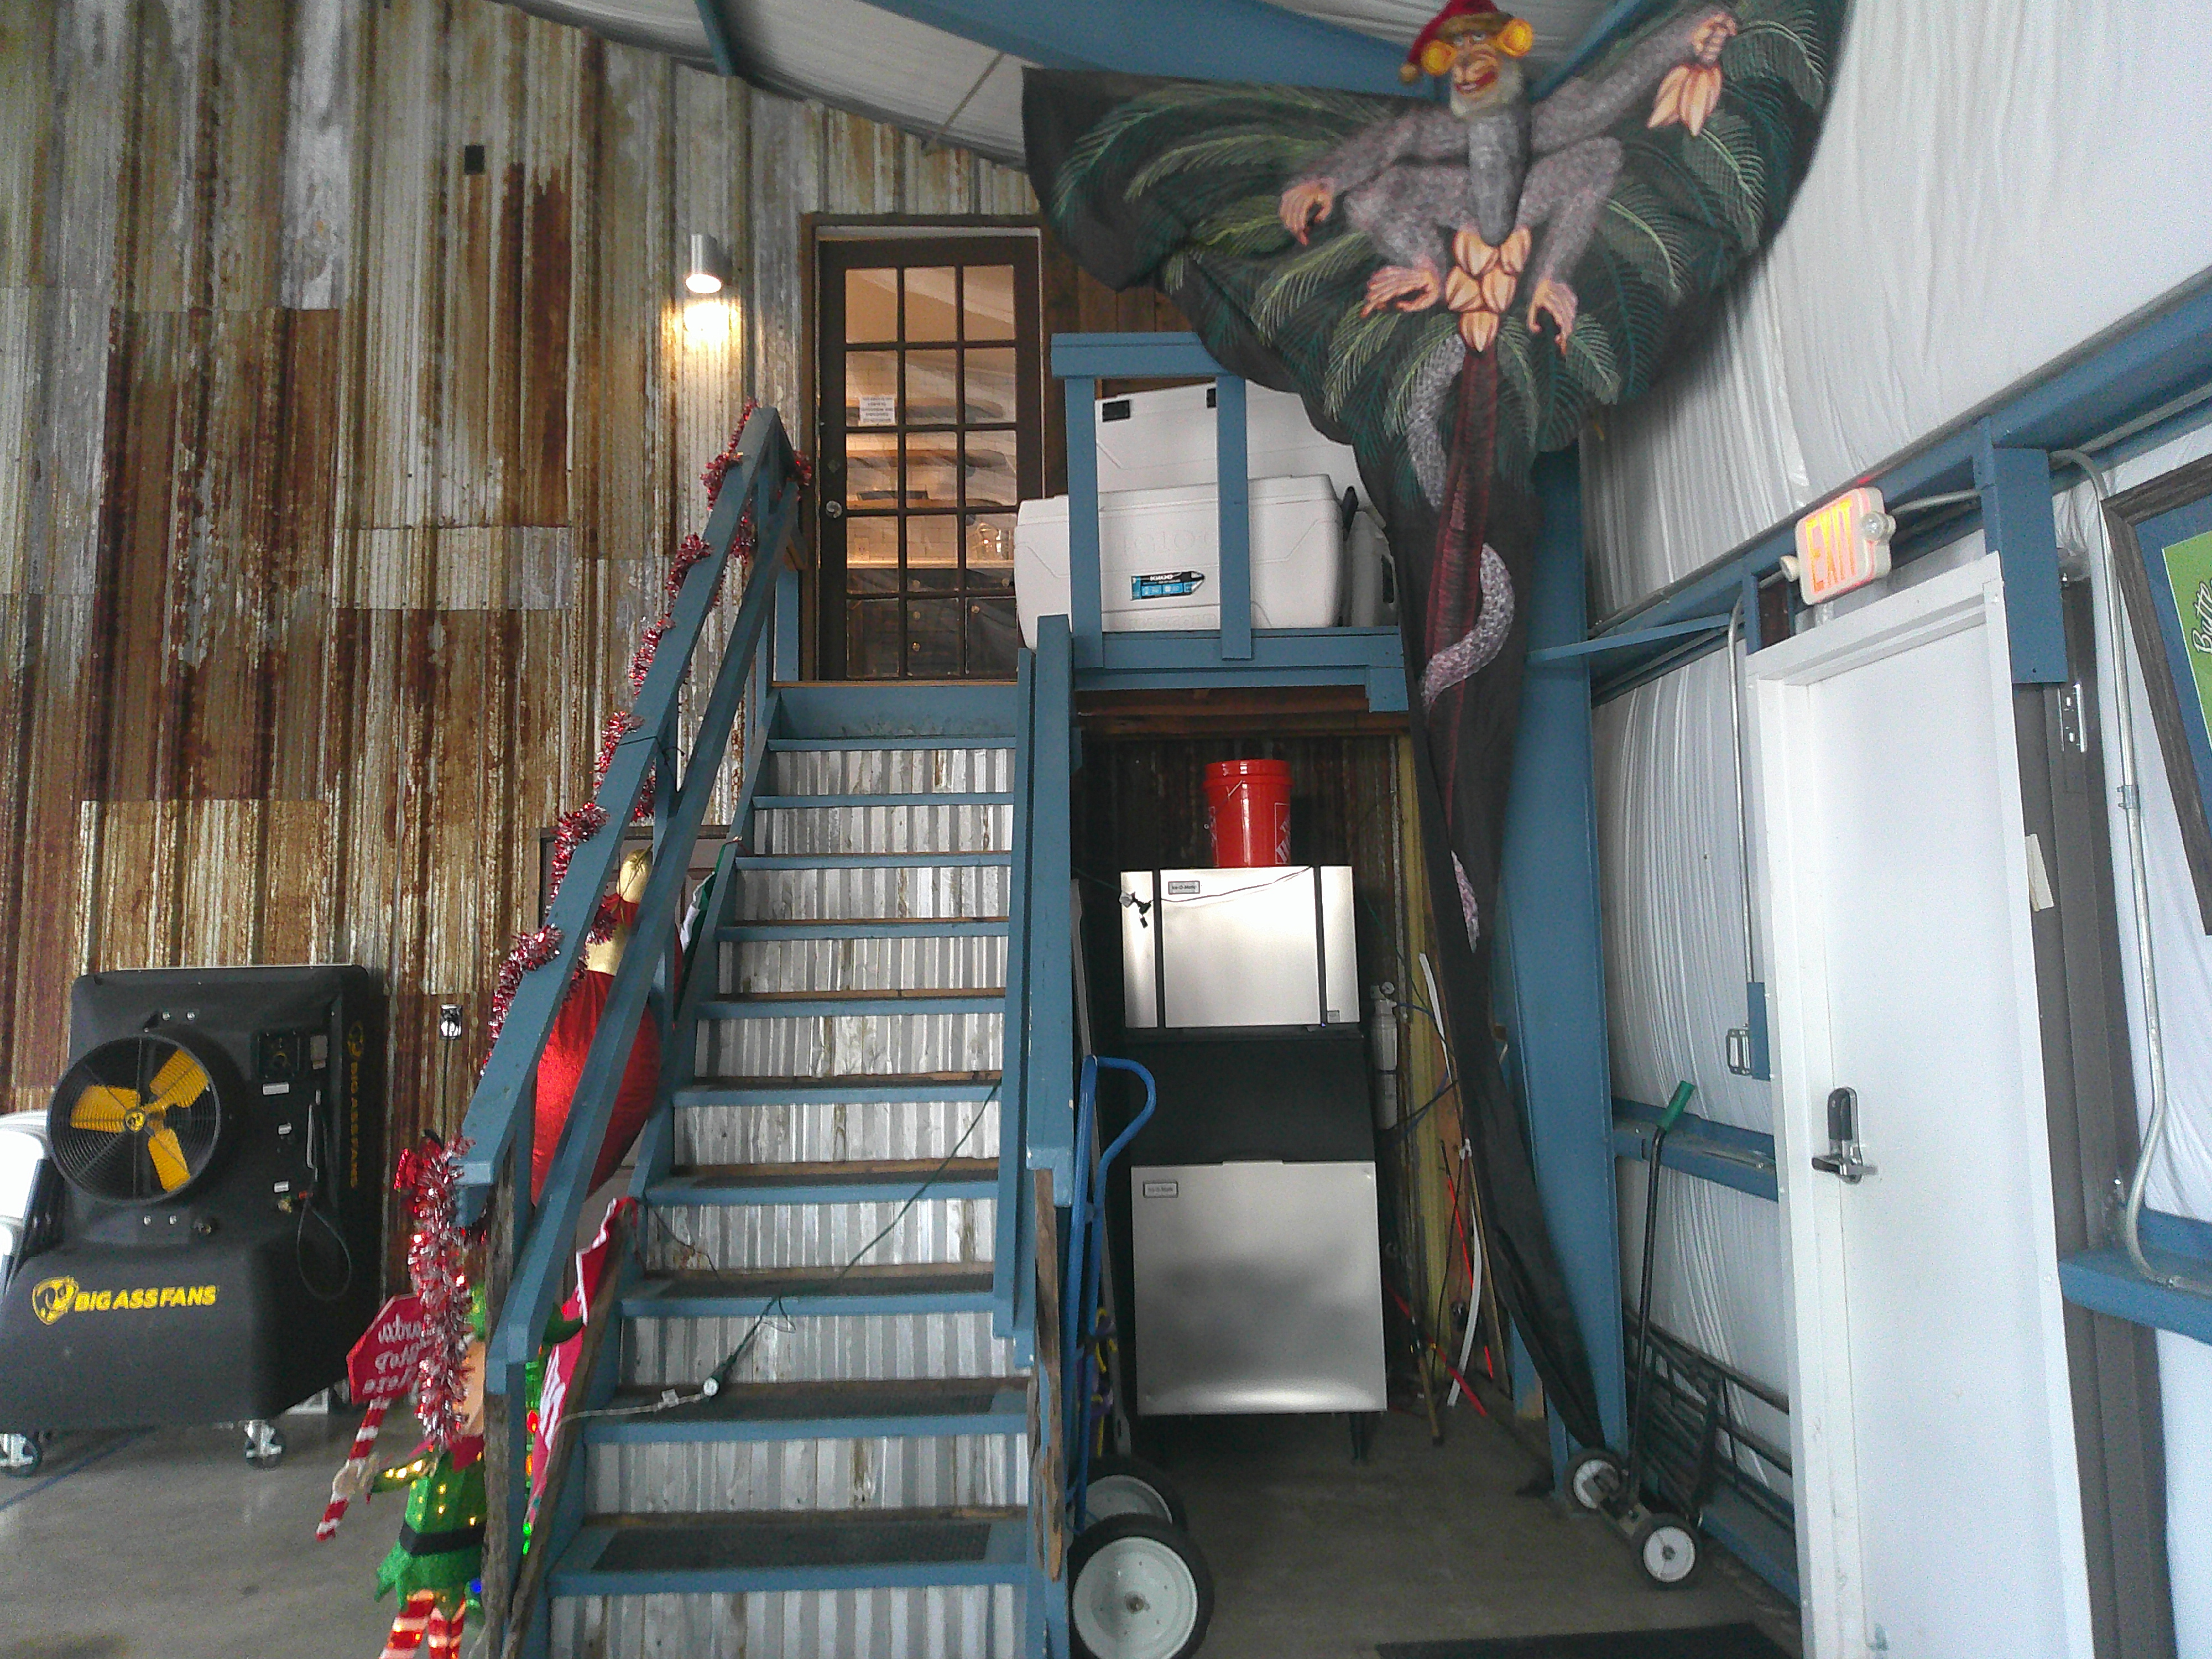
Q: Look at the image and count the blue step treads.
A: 10